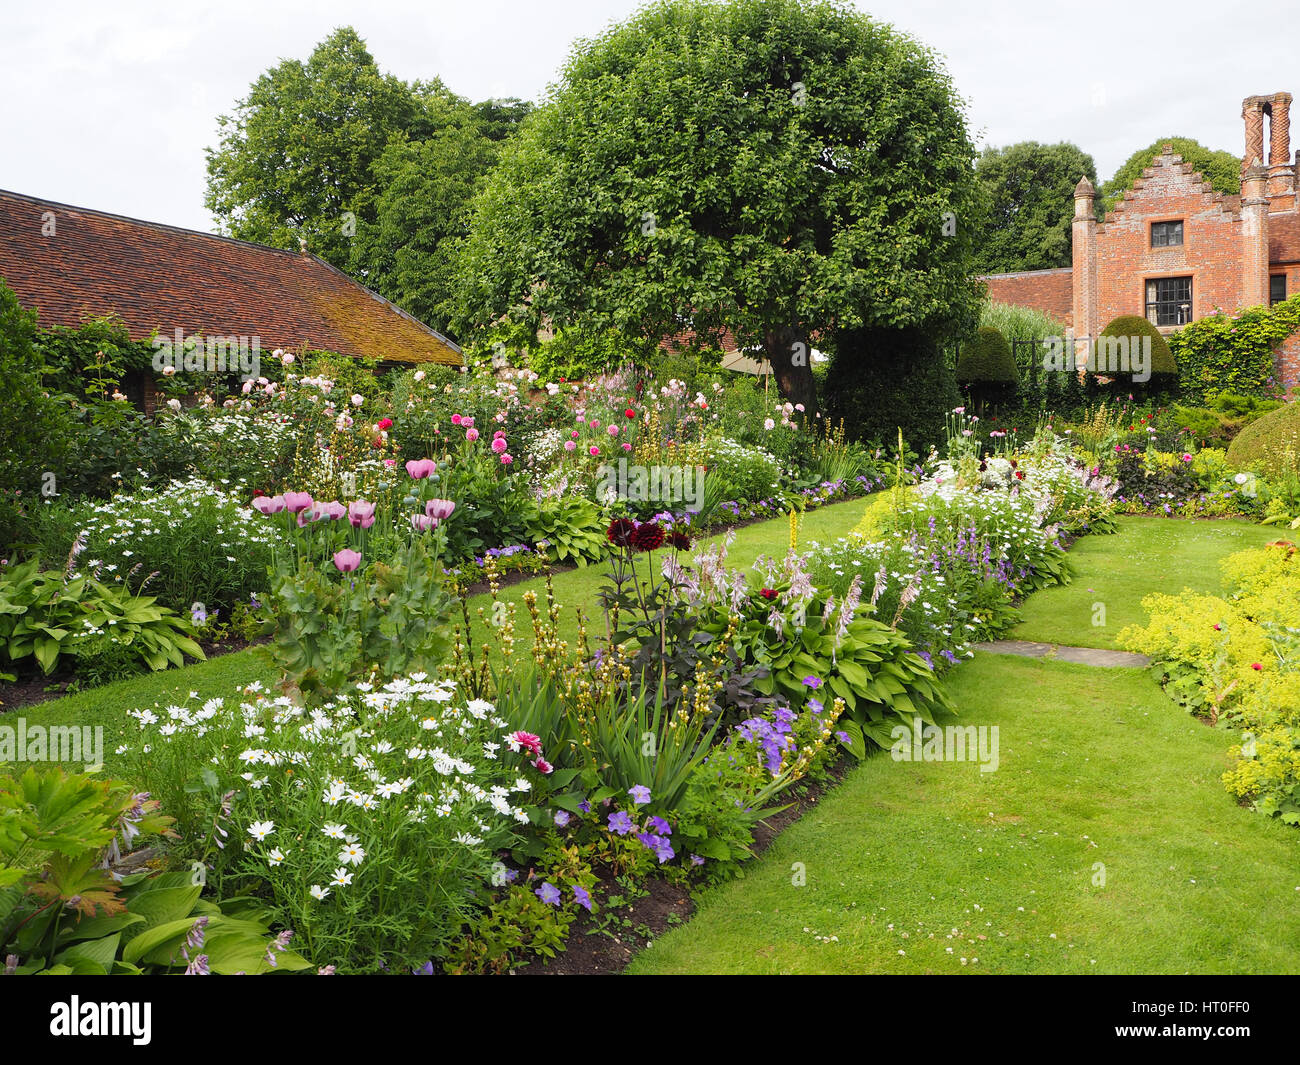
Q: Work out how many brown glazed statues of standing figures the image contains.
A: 0